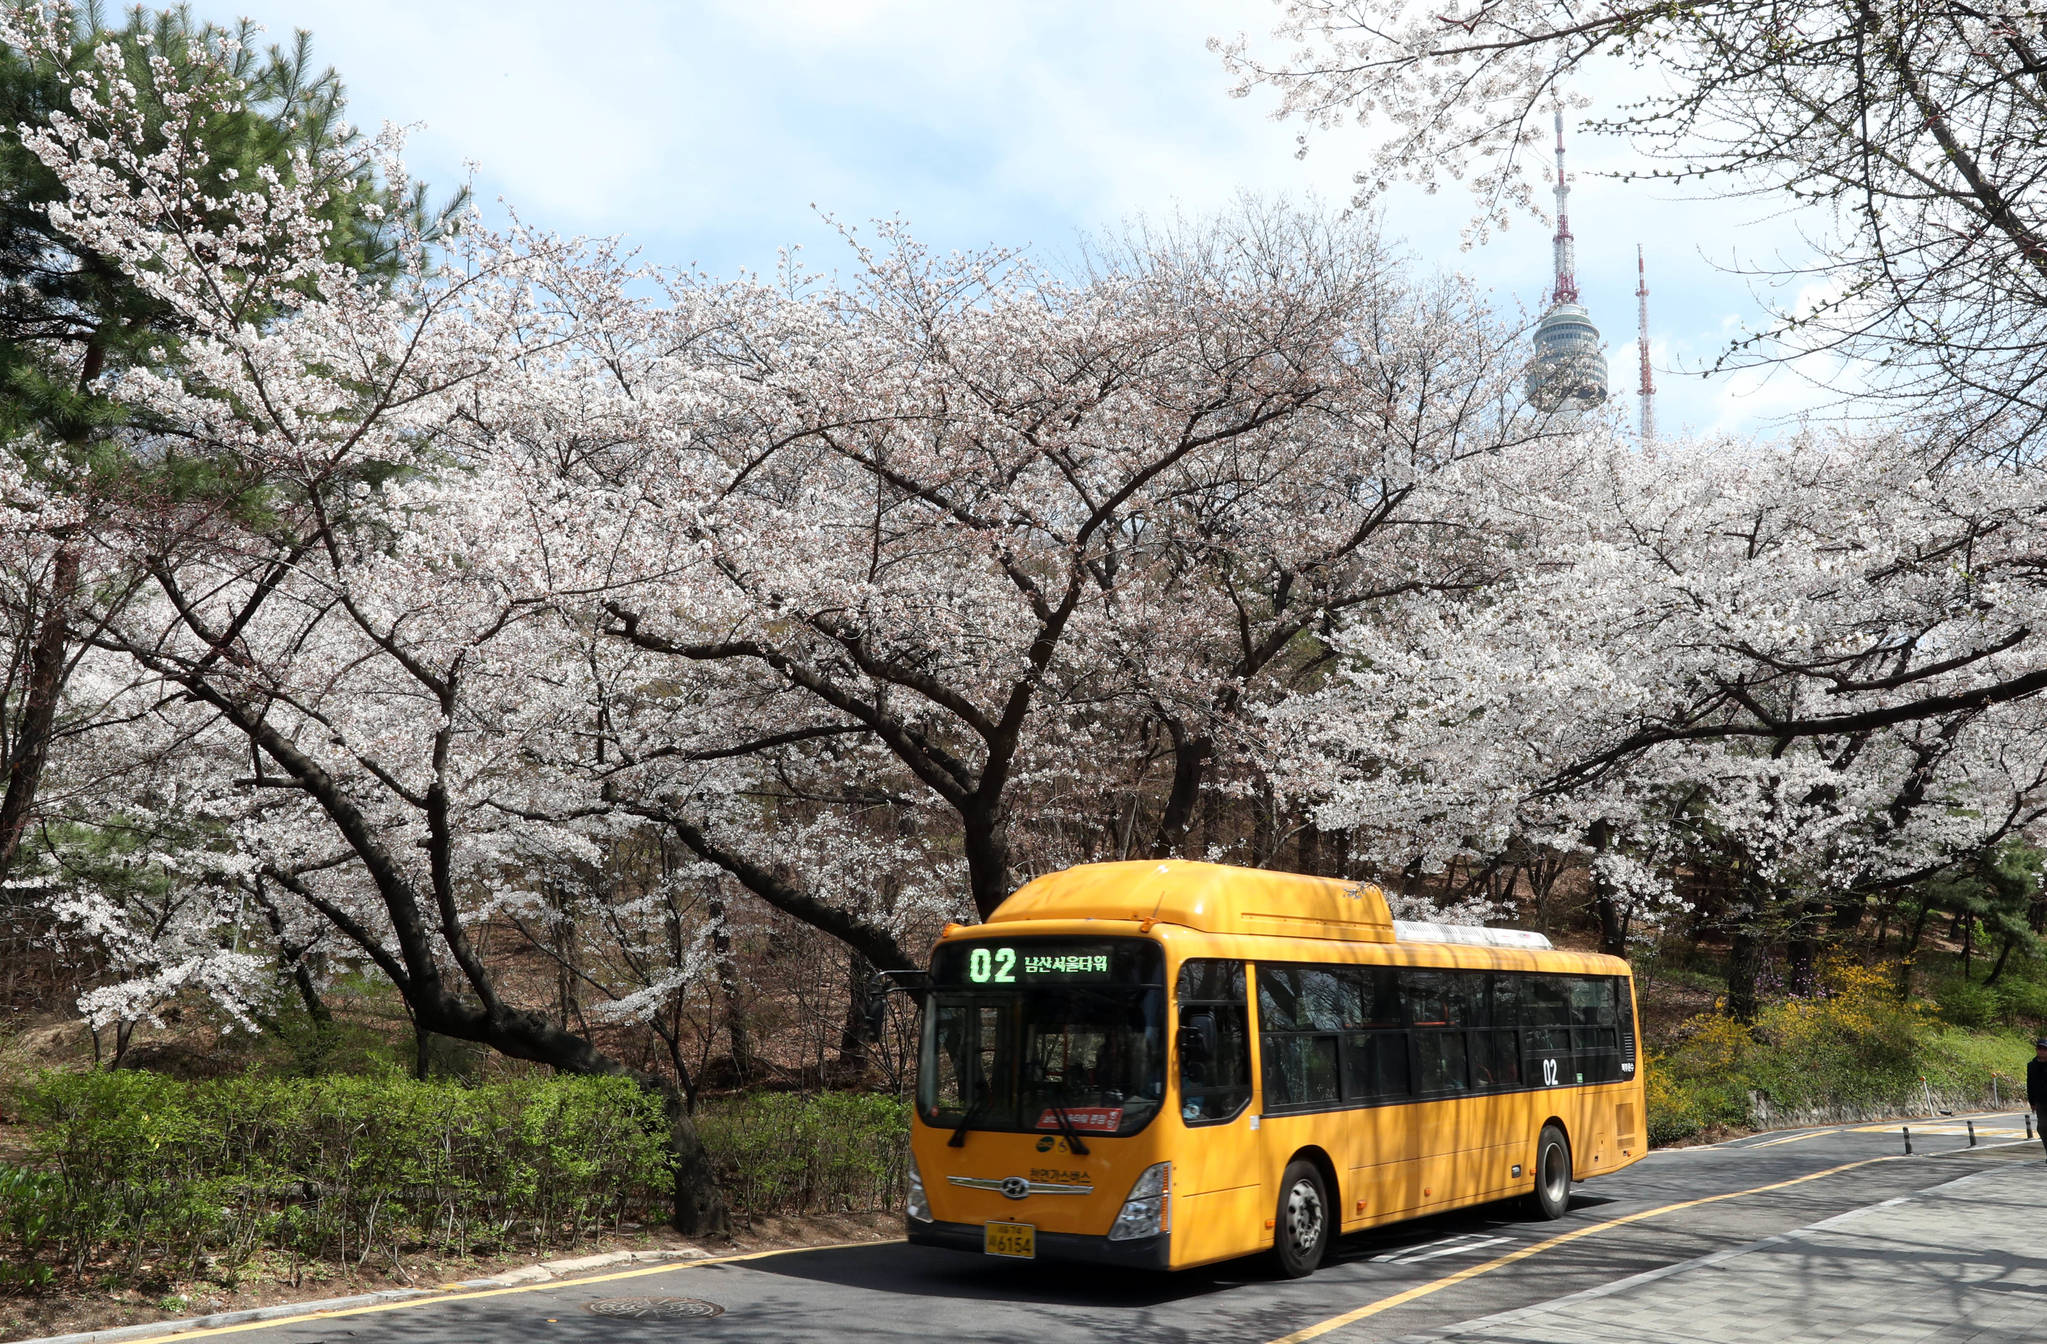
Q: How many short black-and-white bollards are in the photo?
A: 3